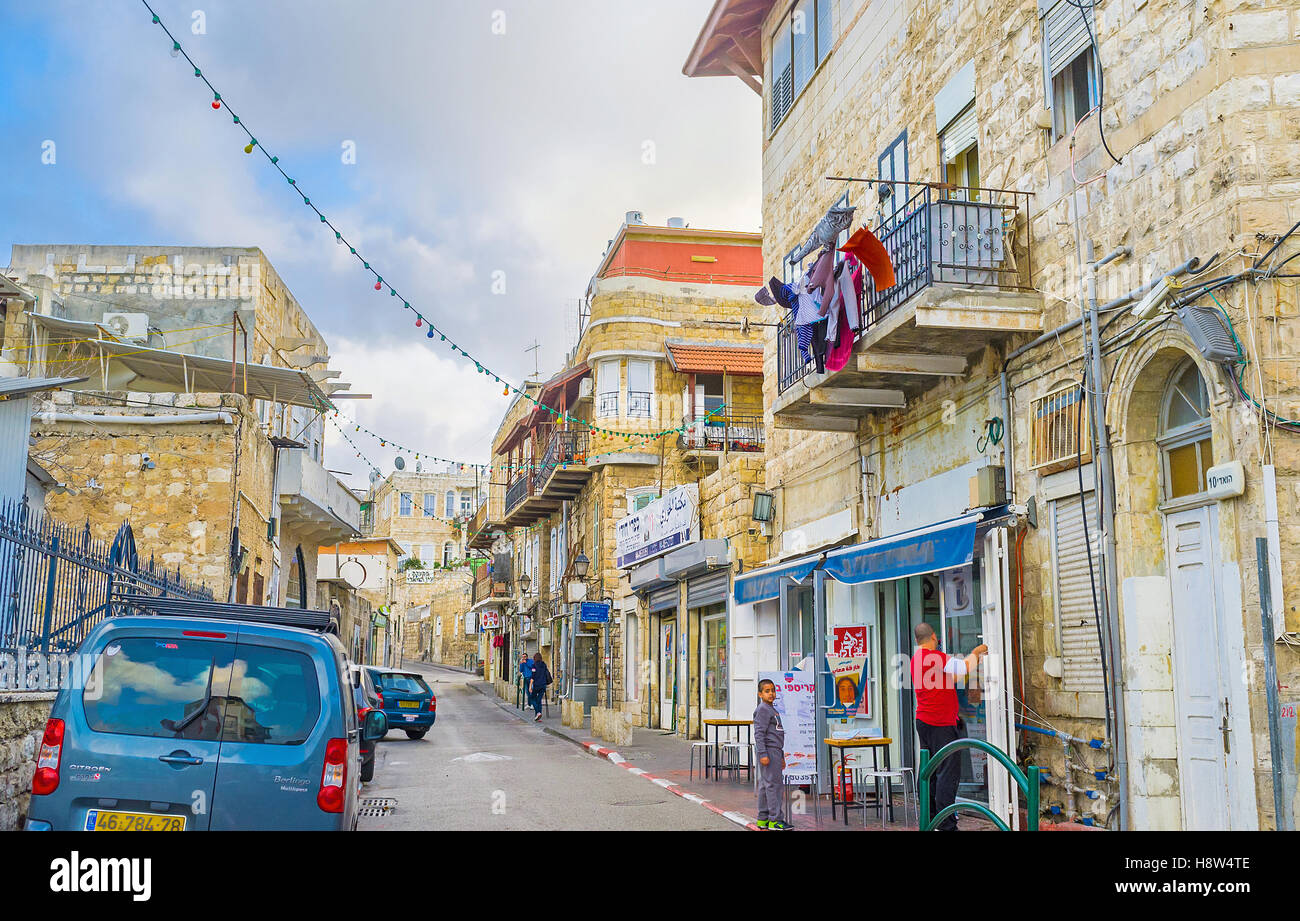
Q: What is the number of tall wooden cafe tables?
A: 2